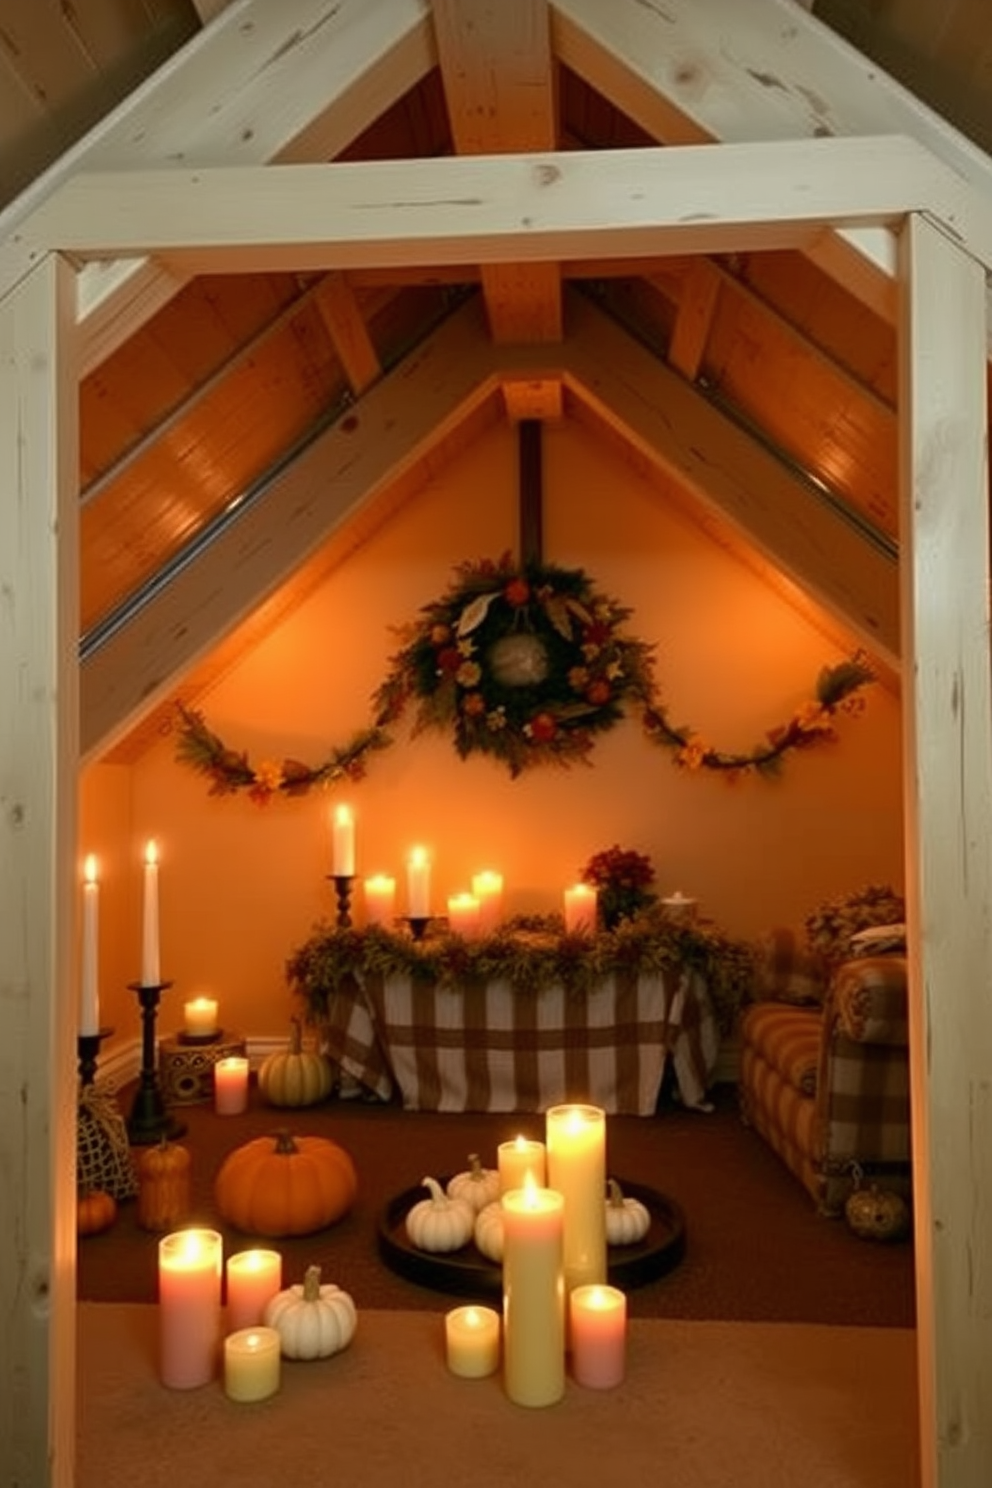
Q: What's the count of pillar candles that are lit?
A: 14